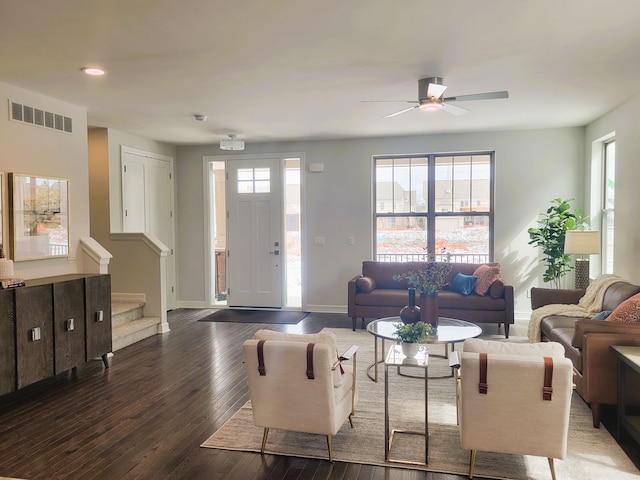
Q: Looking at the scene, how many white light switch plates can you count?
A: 2